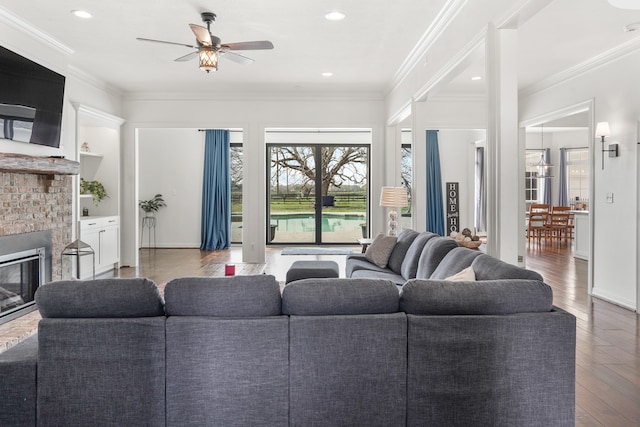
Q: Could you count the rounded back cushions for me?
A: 9